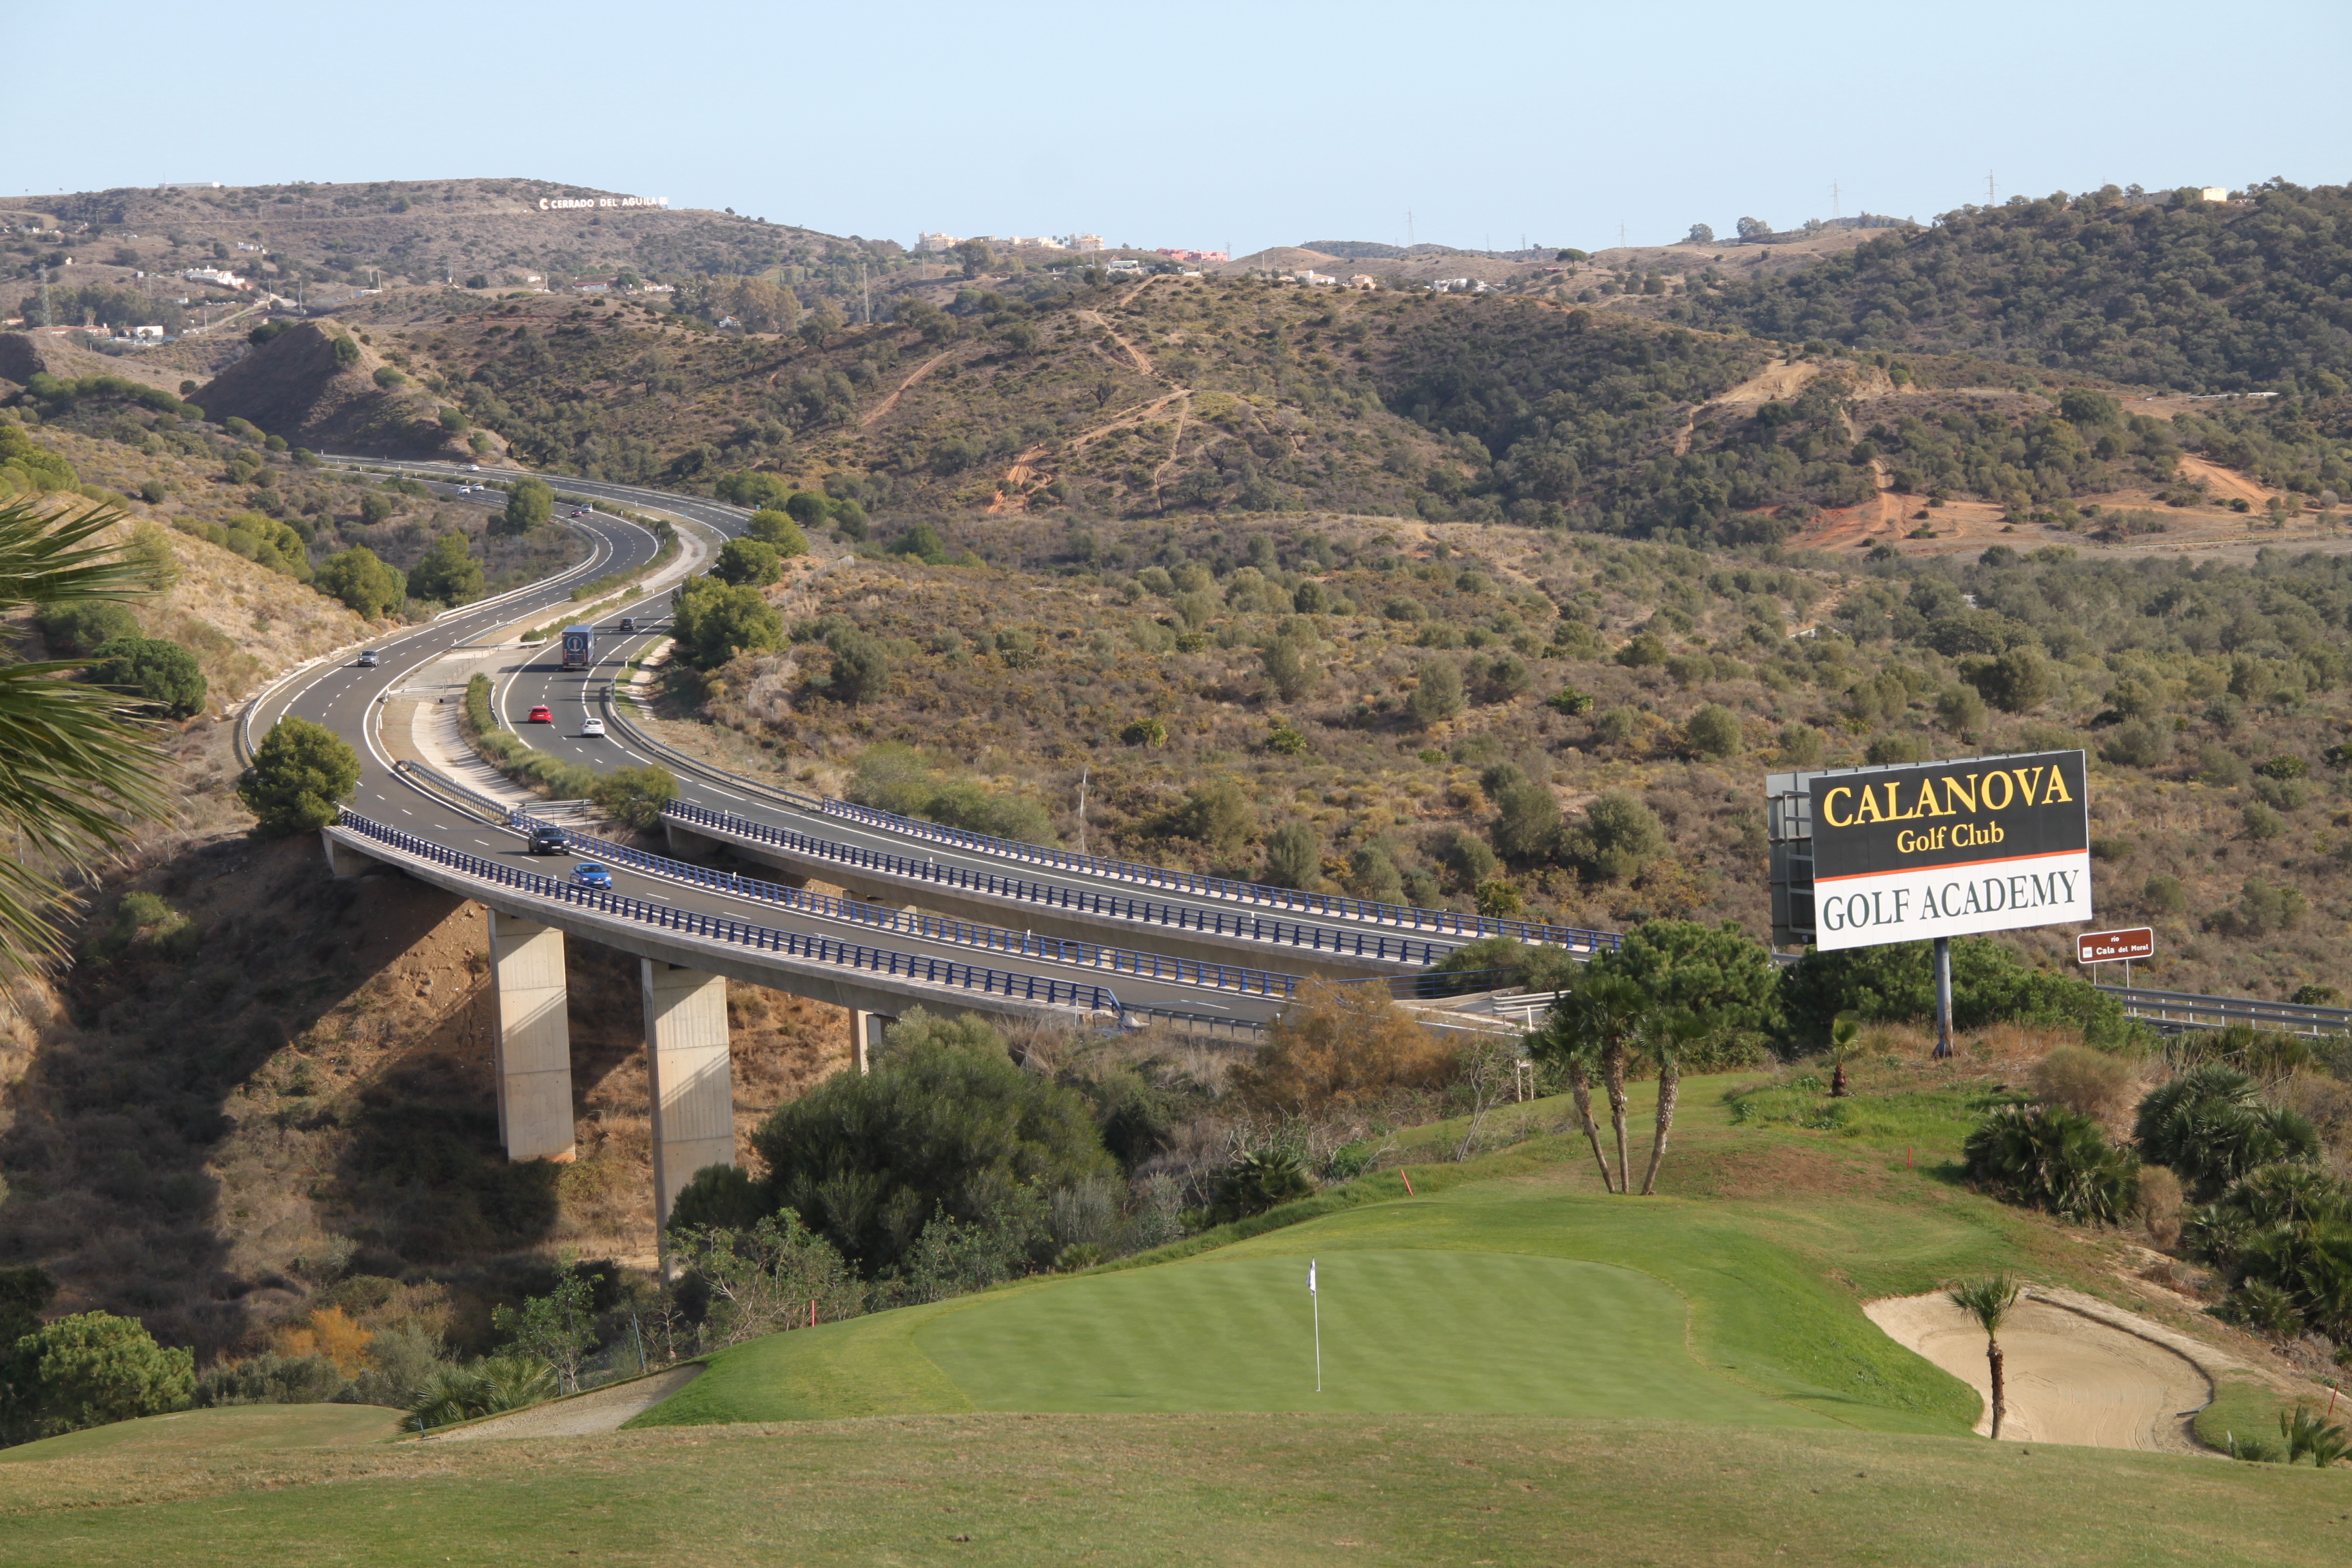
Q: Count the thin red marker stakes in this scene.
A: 4